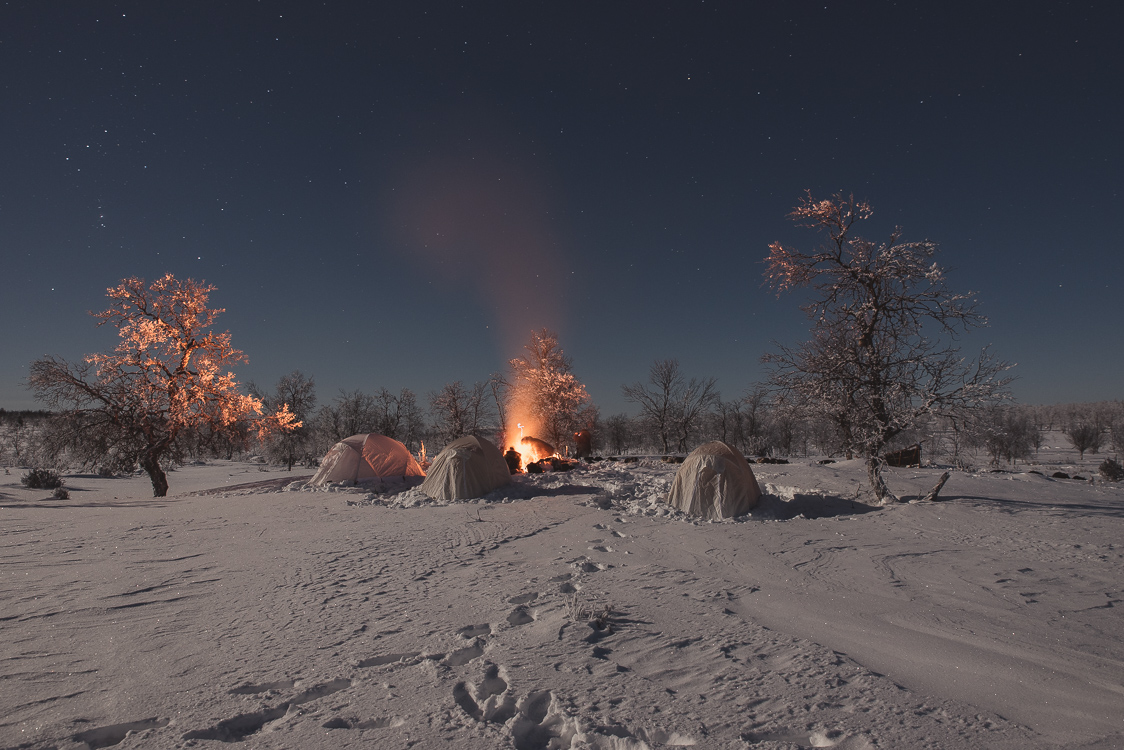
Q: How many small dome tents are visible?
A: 3